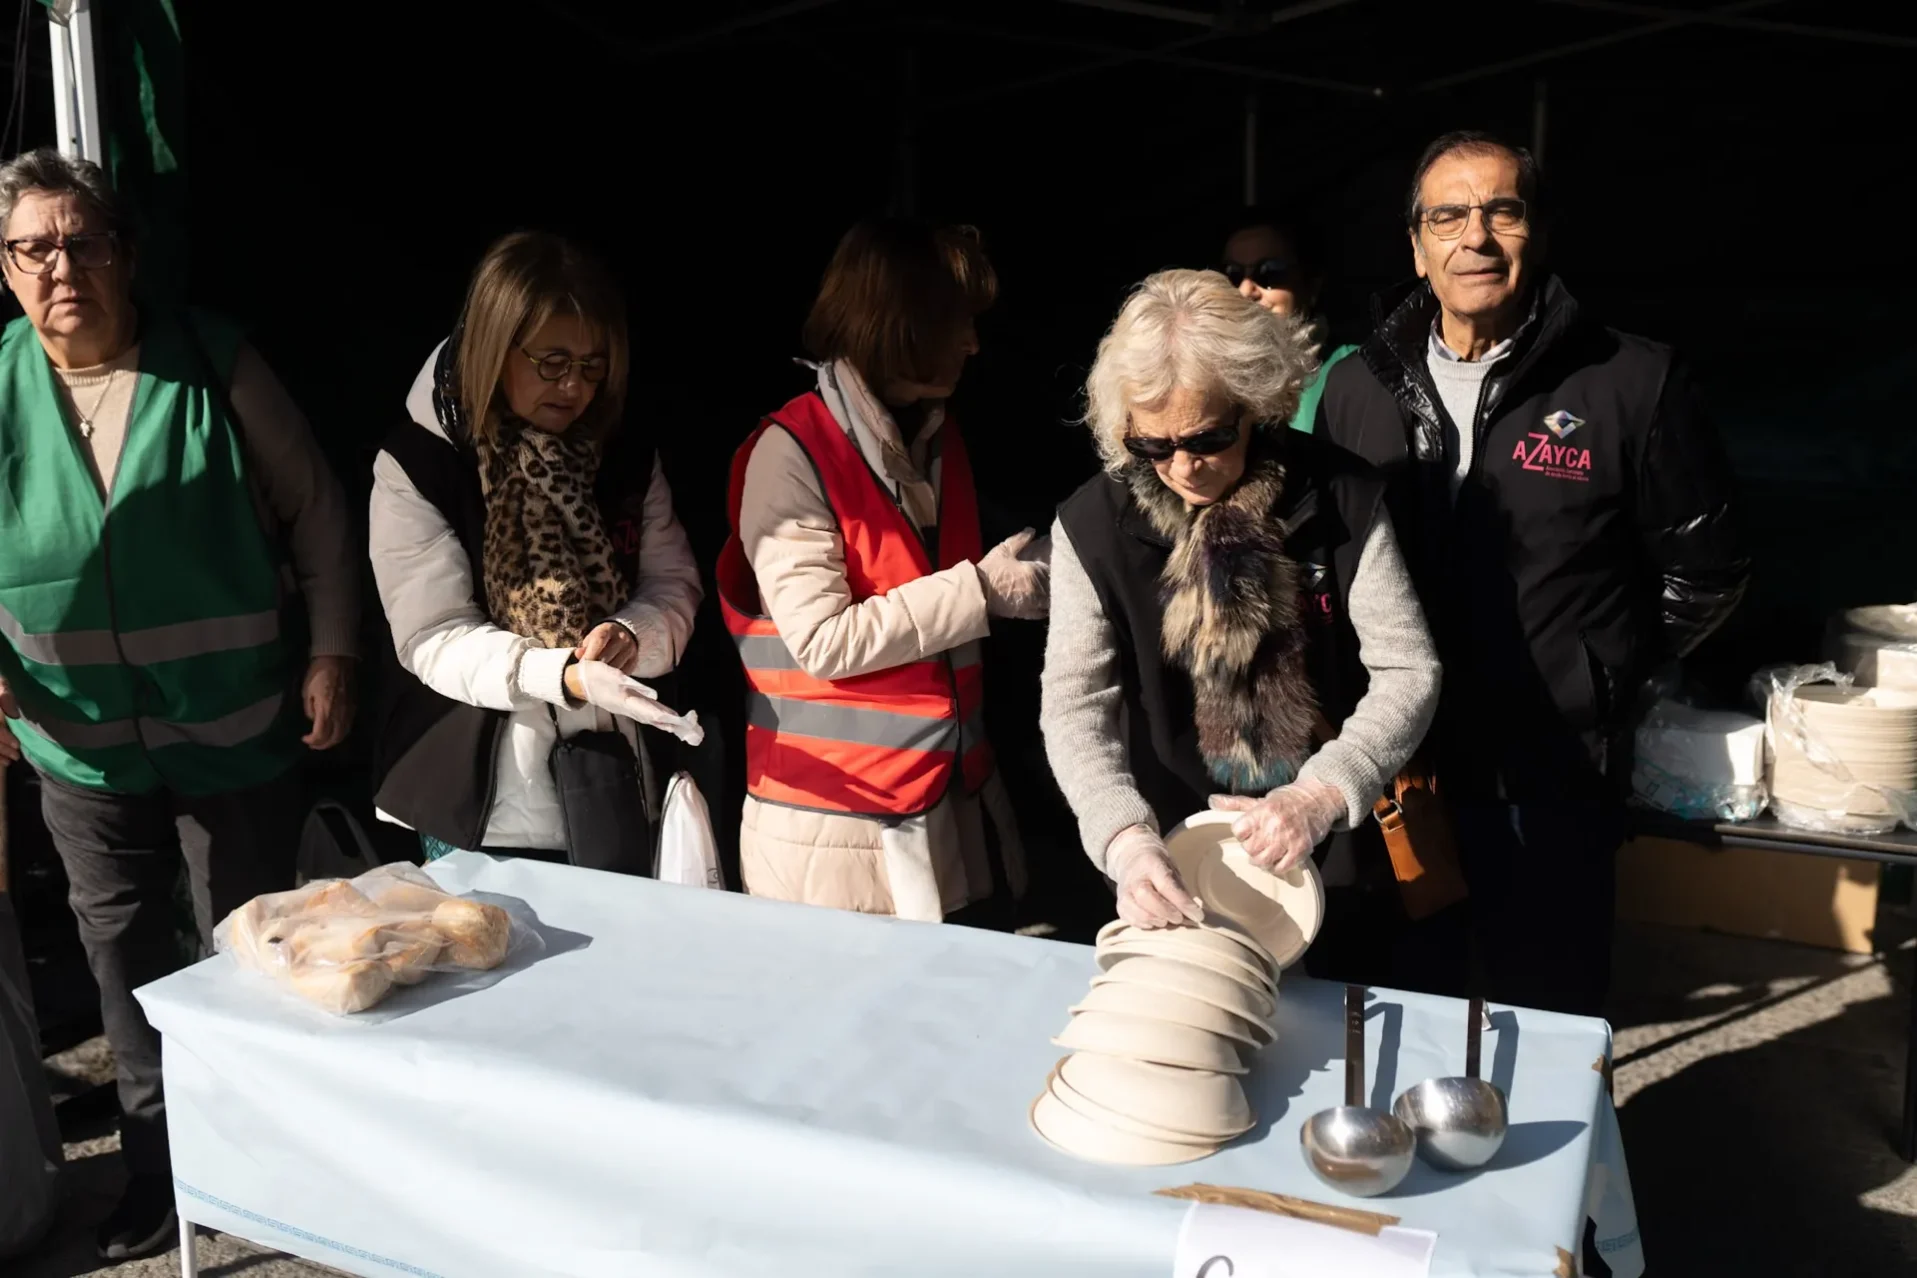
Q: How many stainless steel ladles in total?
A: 2